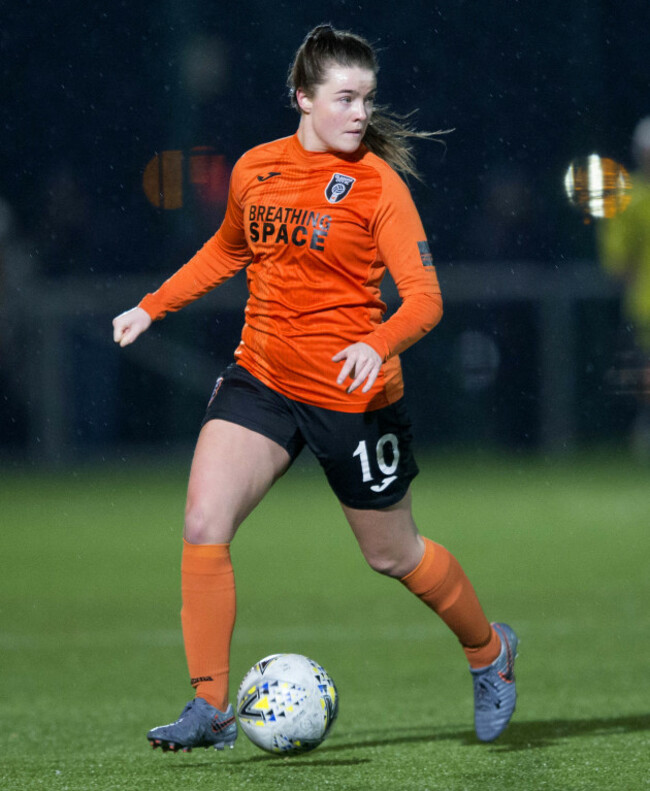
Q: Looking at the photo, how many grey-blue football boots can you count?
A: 2